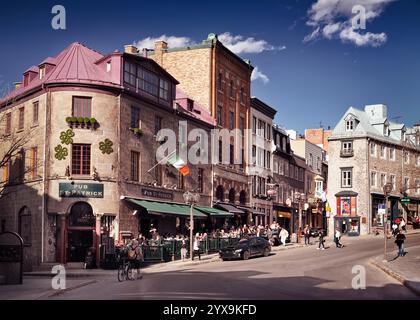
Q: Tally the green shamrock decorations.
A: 3